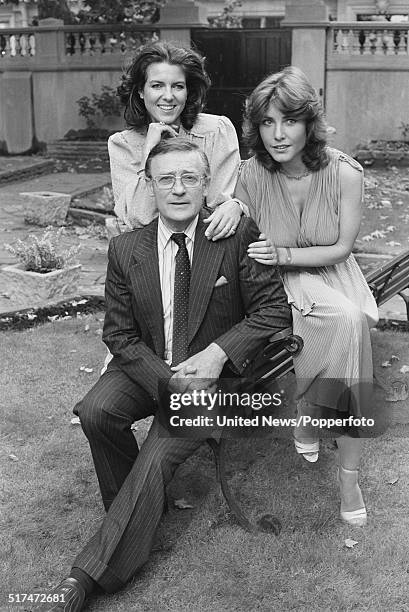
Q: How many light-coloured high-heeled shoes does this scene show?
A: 2